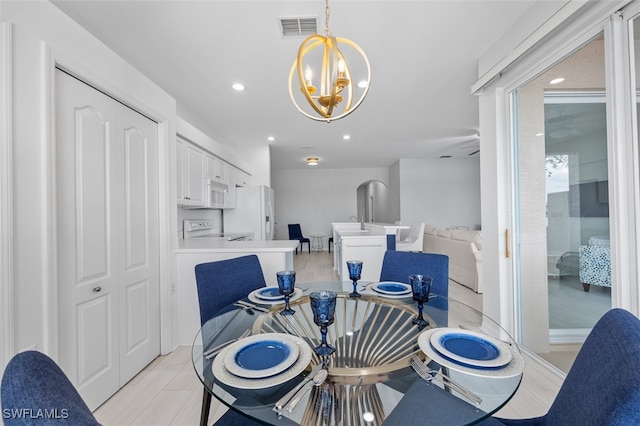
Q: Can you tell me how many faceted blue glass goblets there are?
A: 4